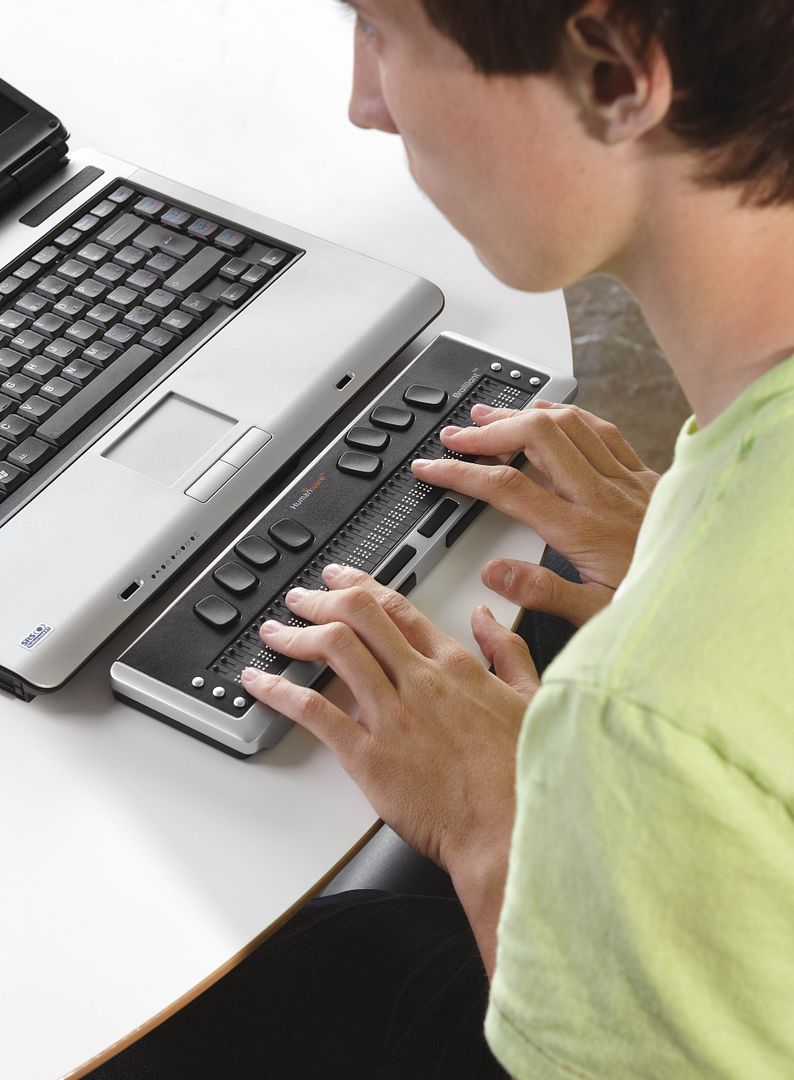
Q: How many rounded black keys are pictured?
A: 8